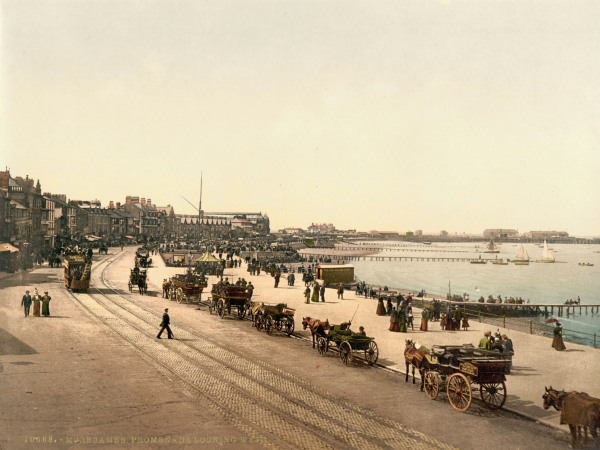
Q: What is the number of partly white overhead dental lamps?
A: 0